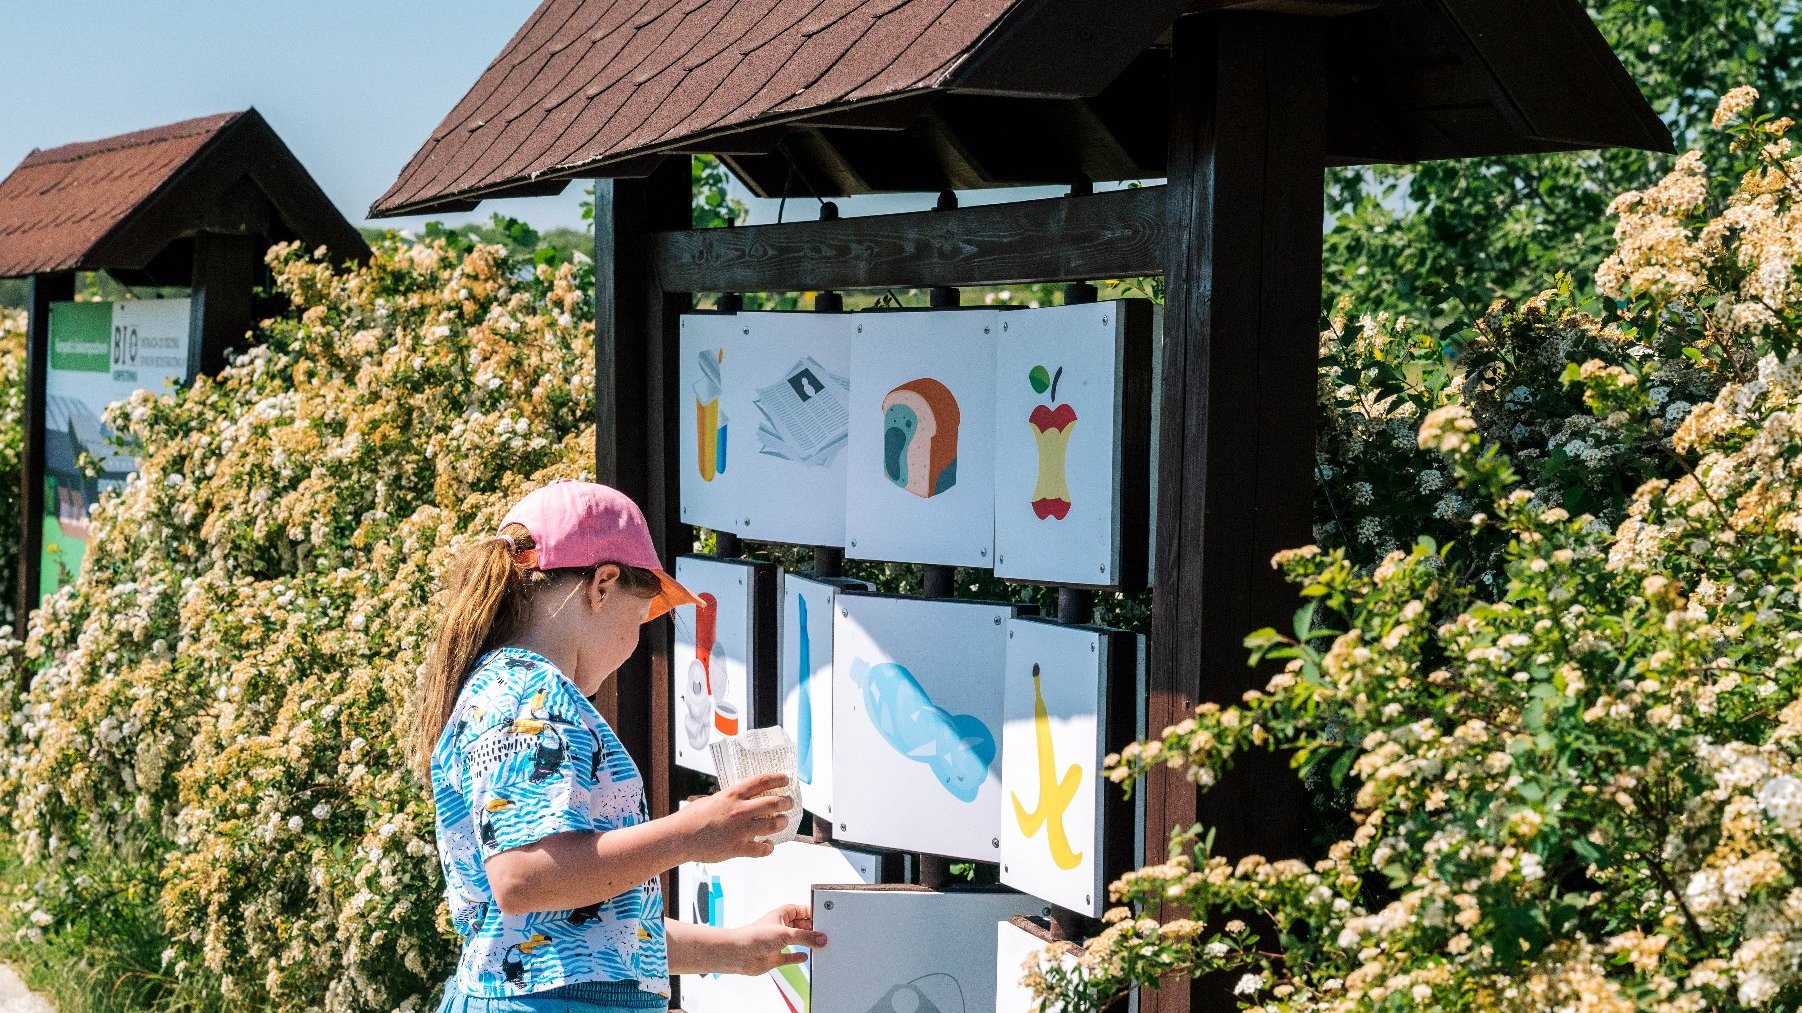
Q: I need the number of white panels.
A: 12